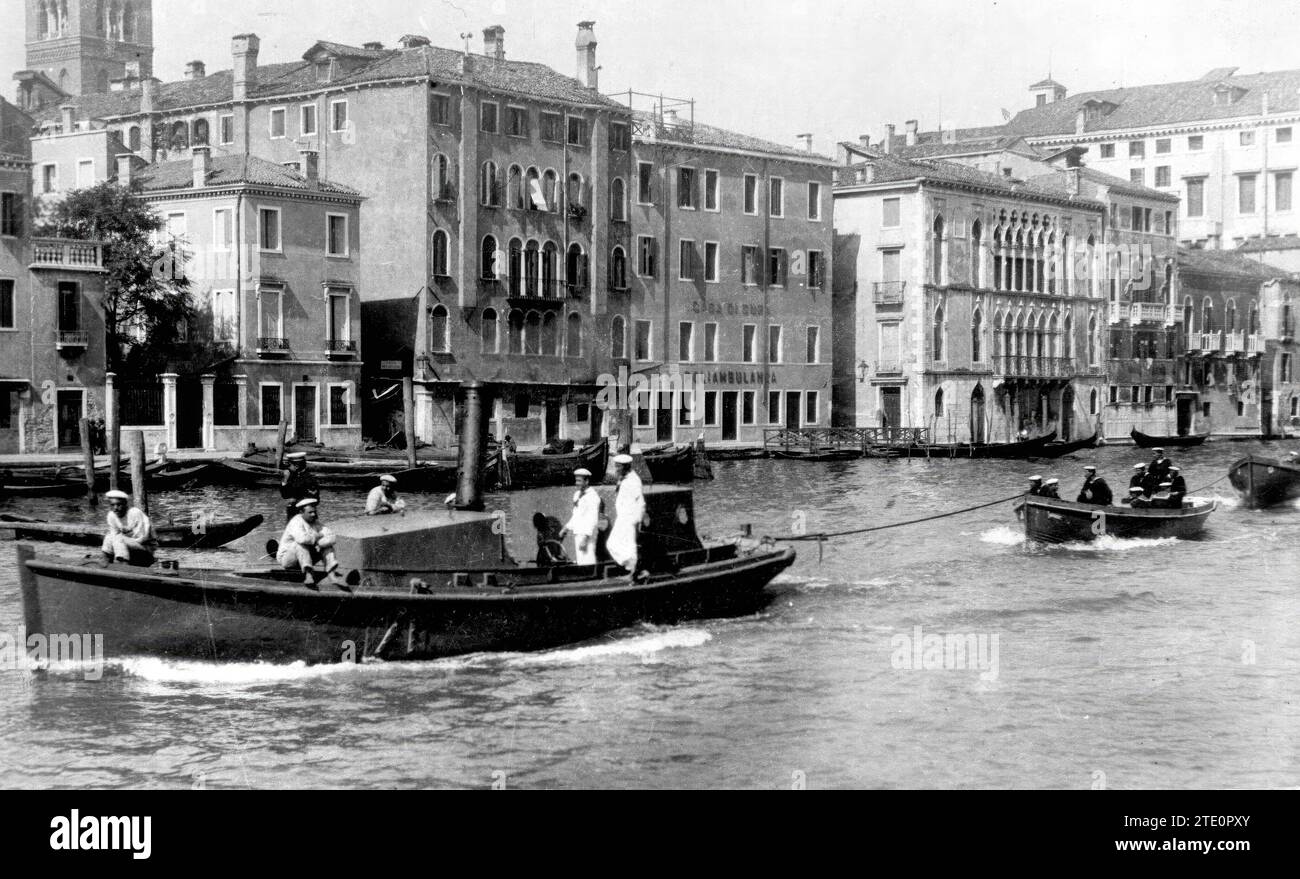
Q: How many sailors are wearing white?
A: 5